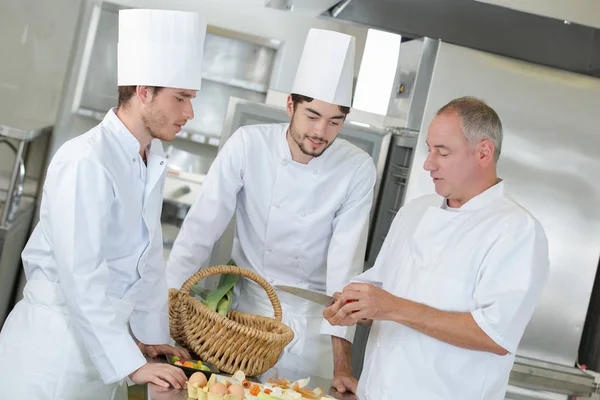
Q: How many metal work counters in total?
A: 1